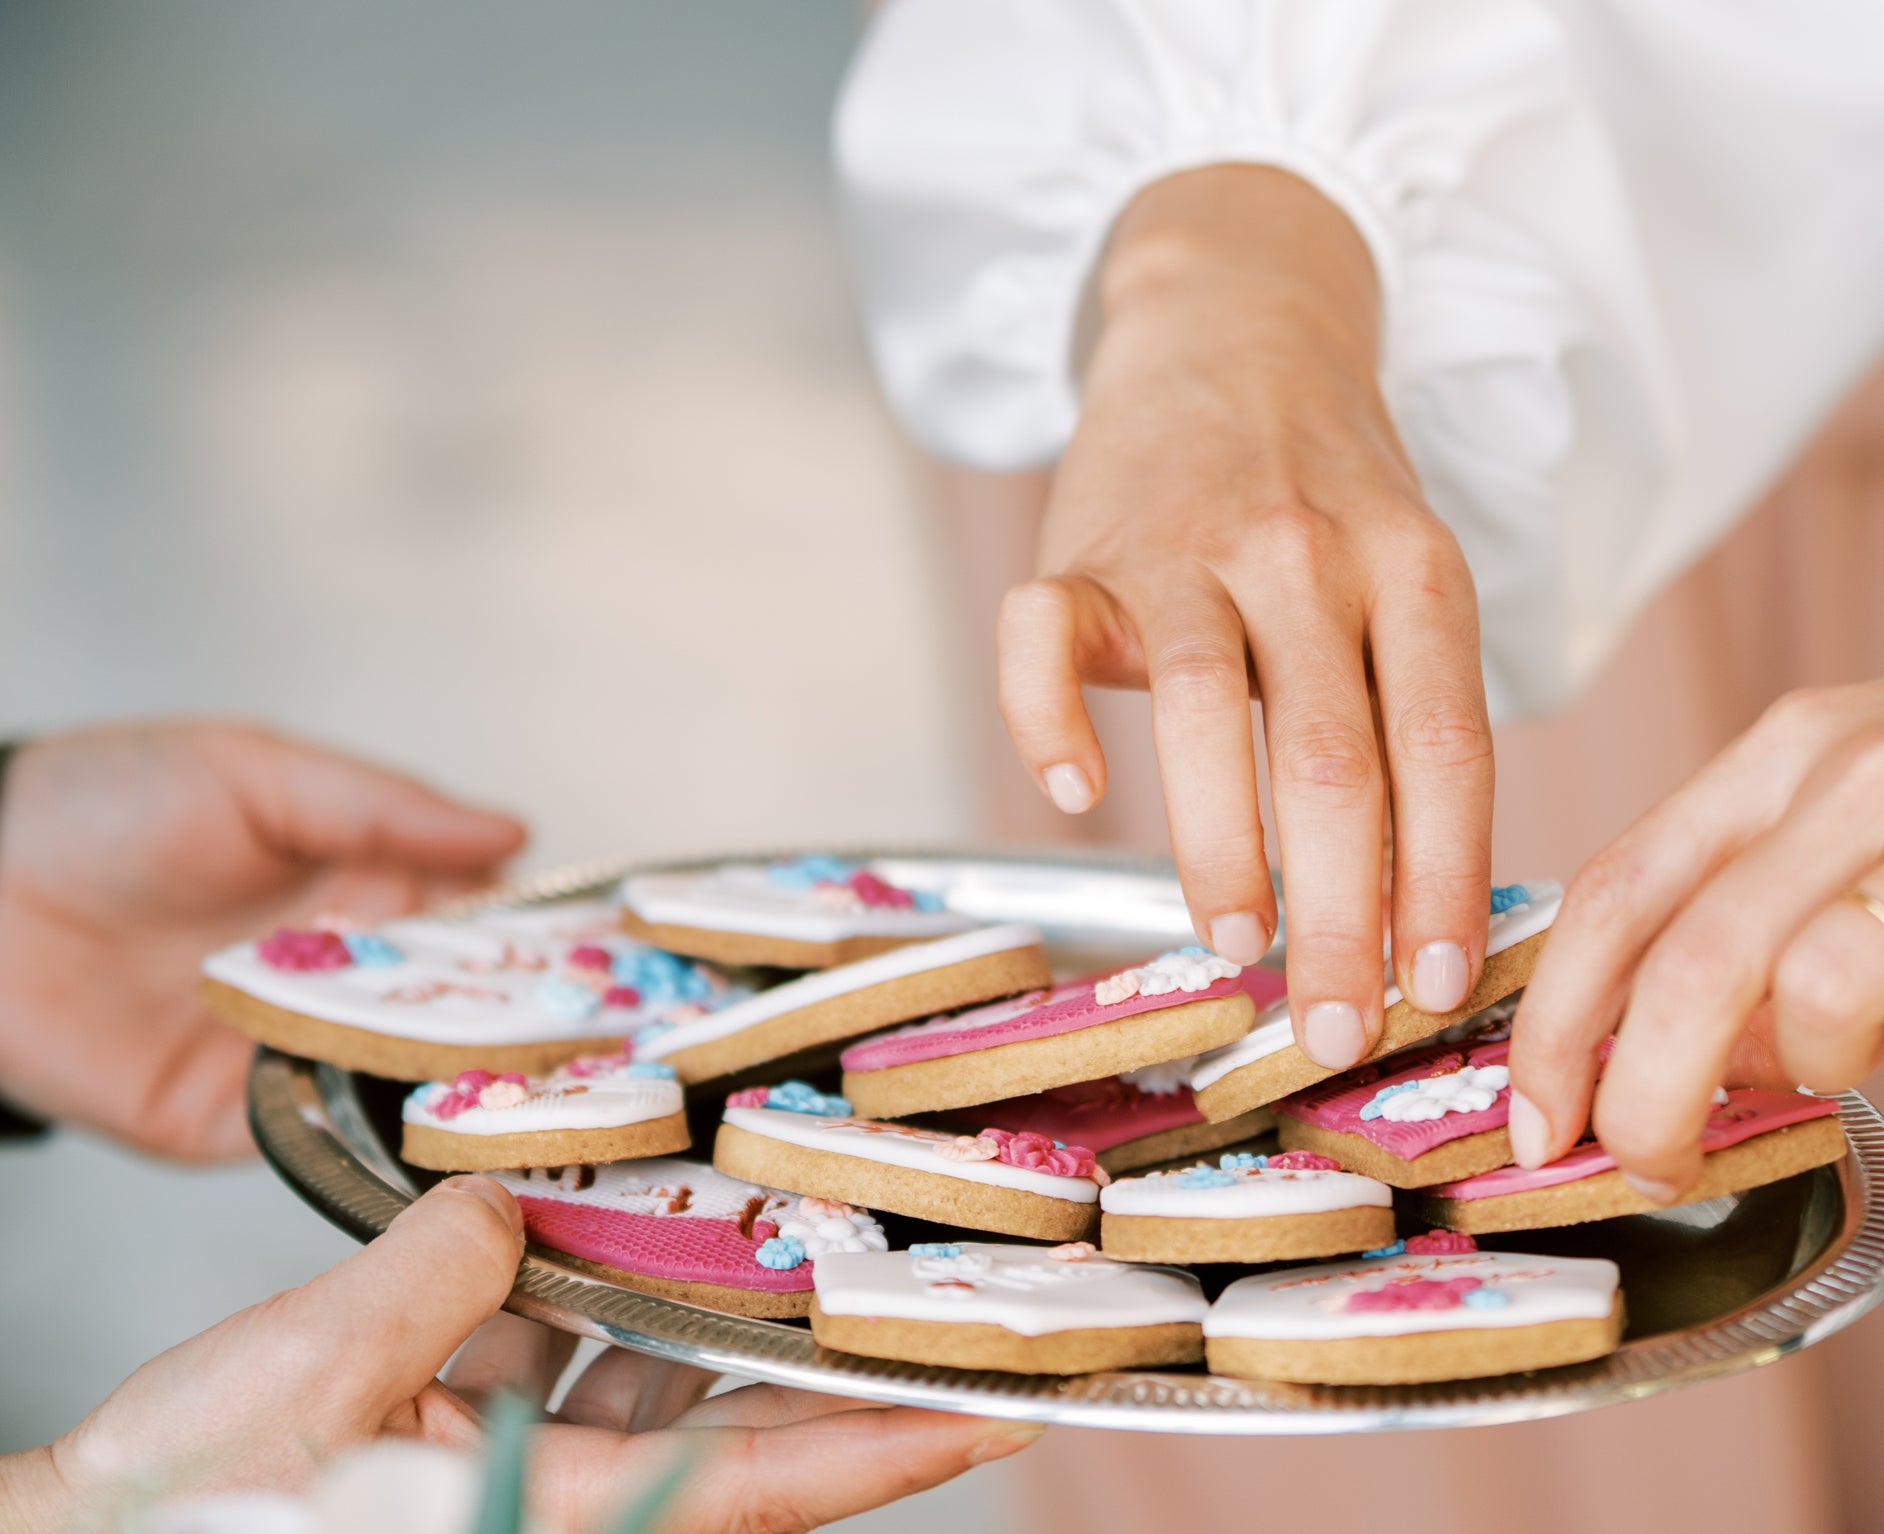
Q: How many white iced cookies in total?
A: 9